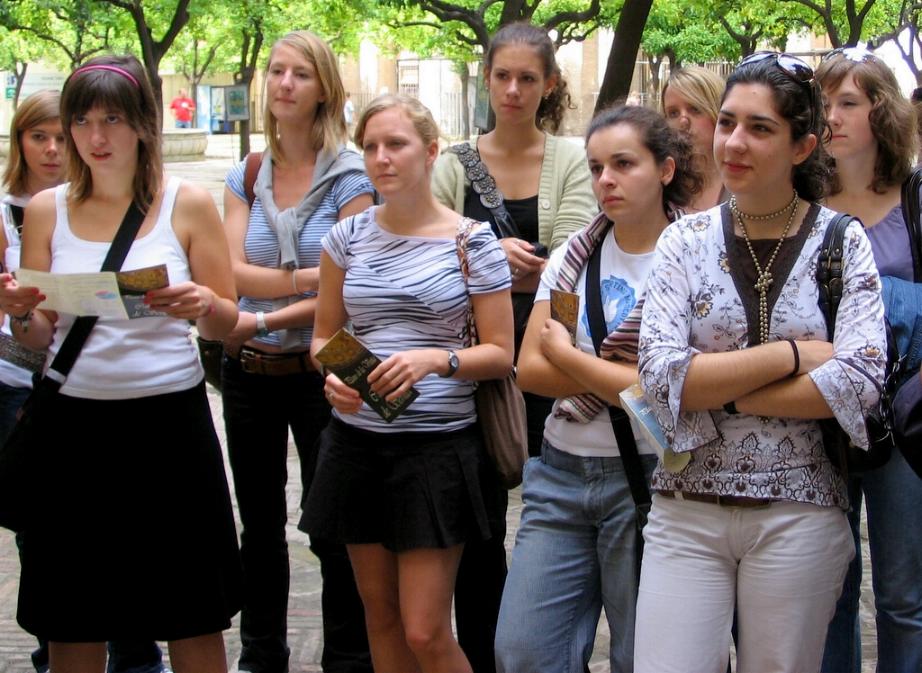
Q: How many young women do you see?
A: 9